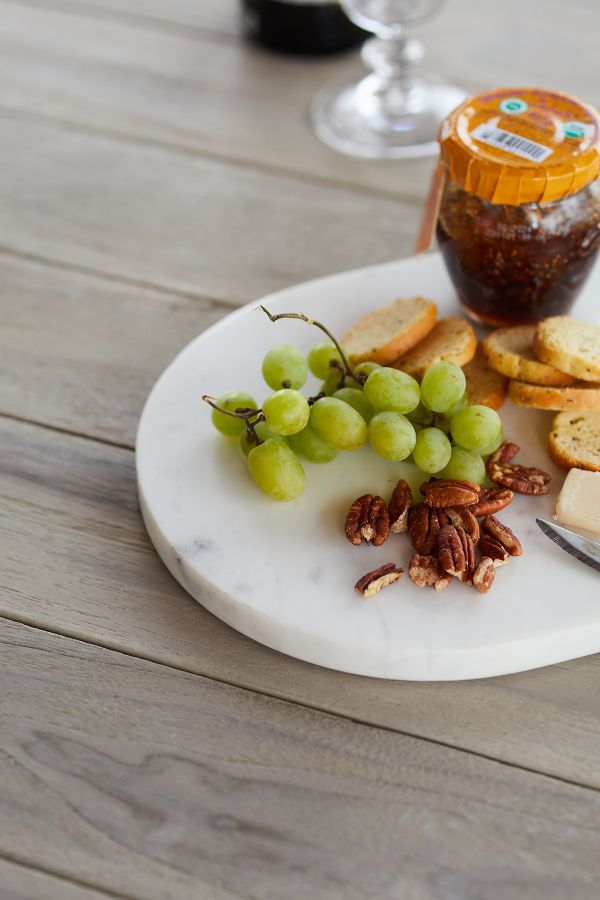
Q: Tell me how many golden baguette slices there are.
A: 7